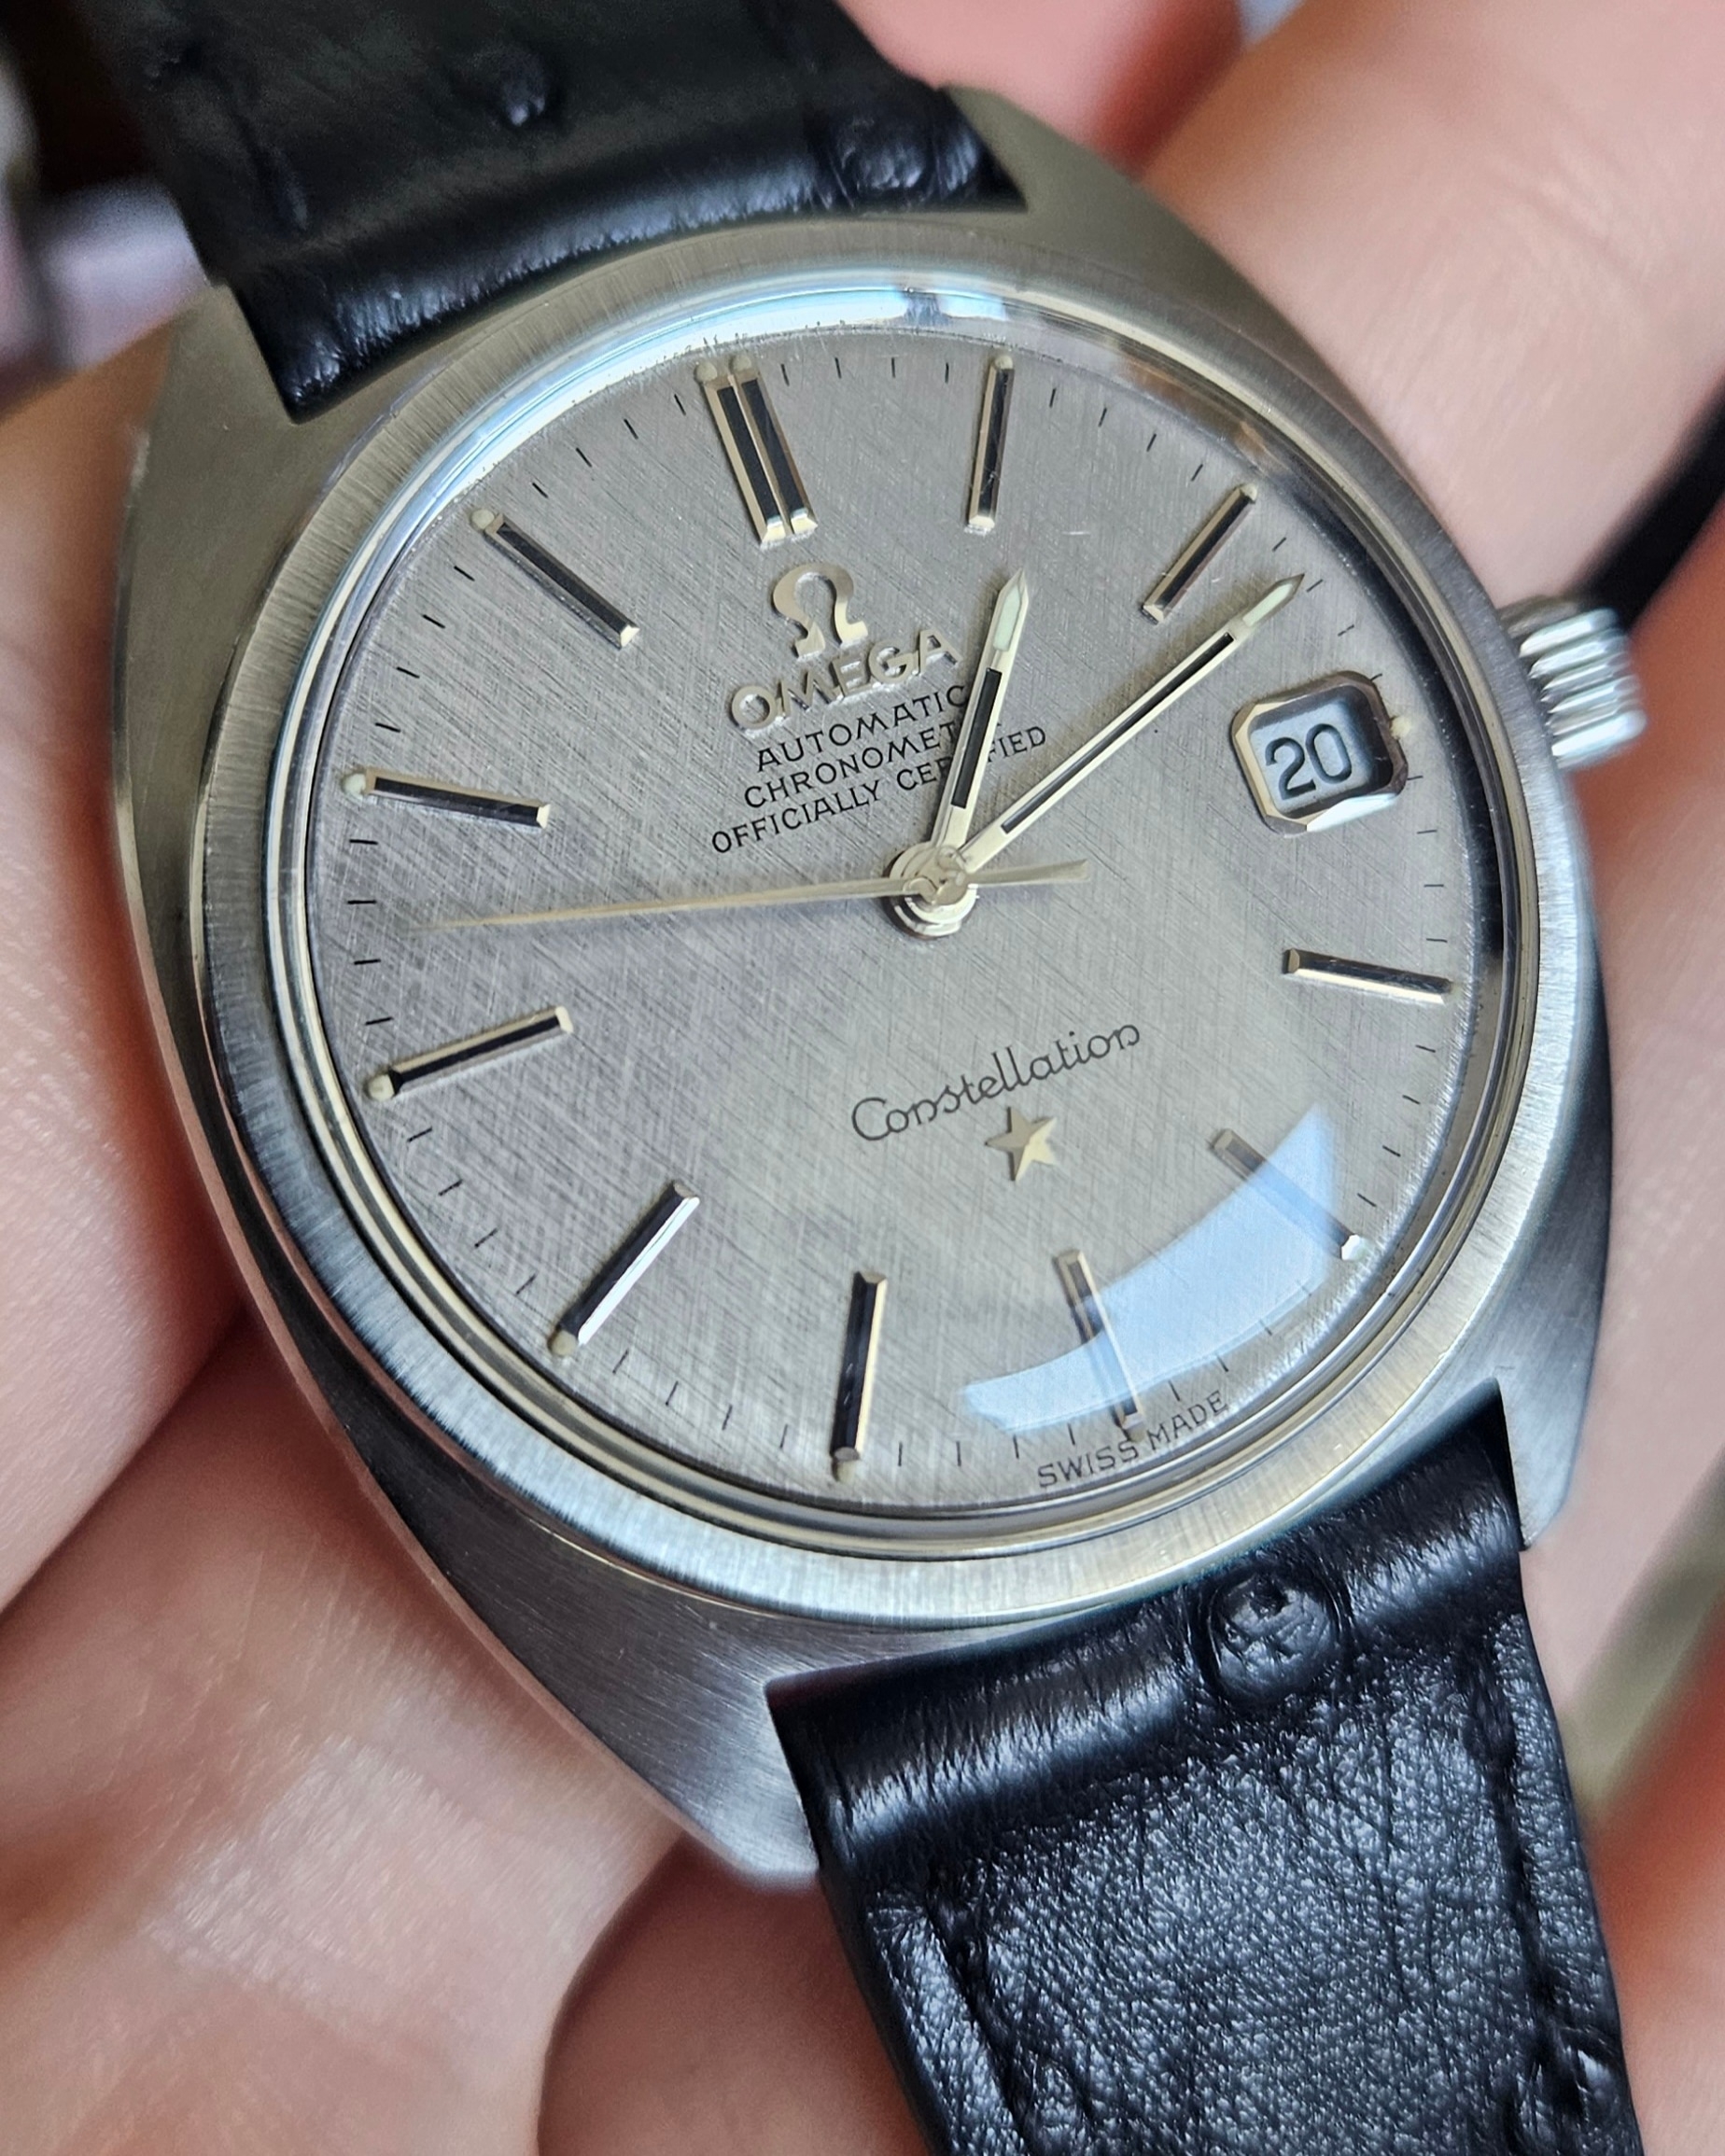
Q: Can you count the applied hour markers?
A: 11